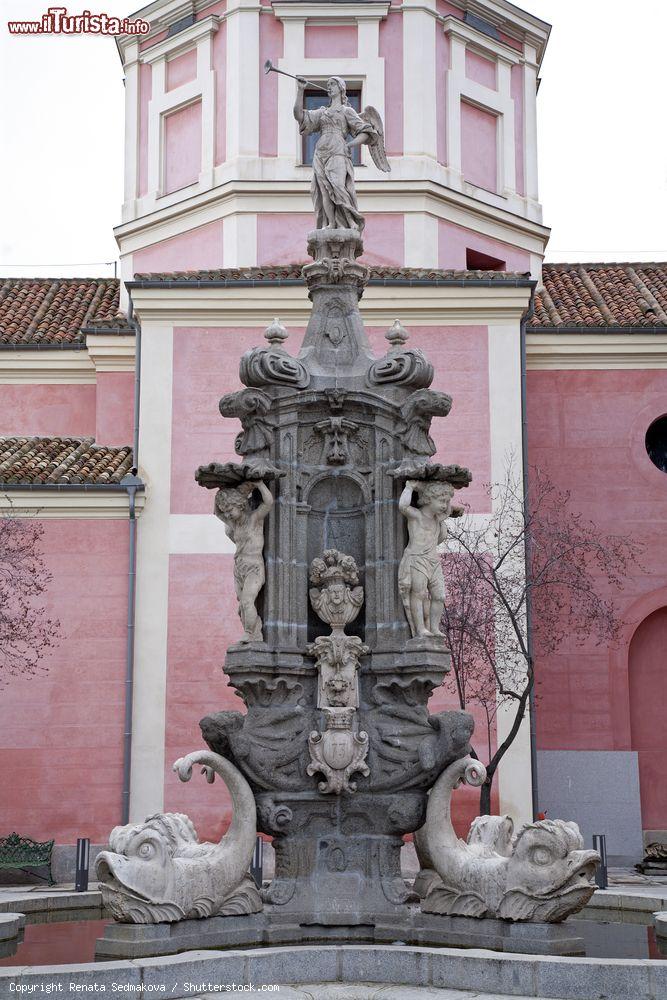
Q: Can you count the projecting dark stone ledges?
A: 2